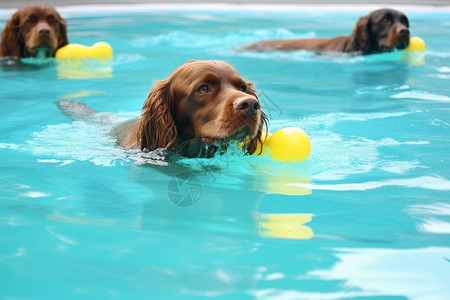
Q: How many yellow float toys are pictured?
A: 3